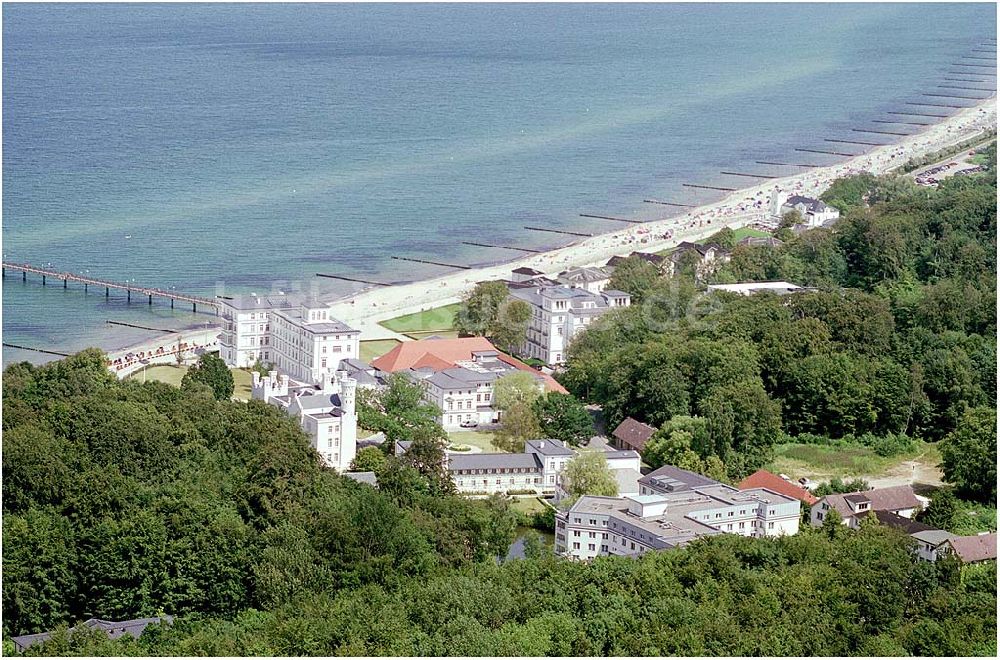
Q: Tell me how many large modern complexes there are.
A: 1